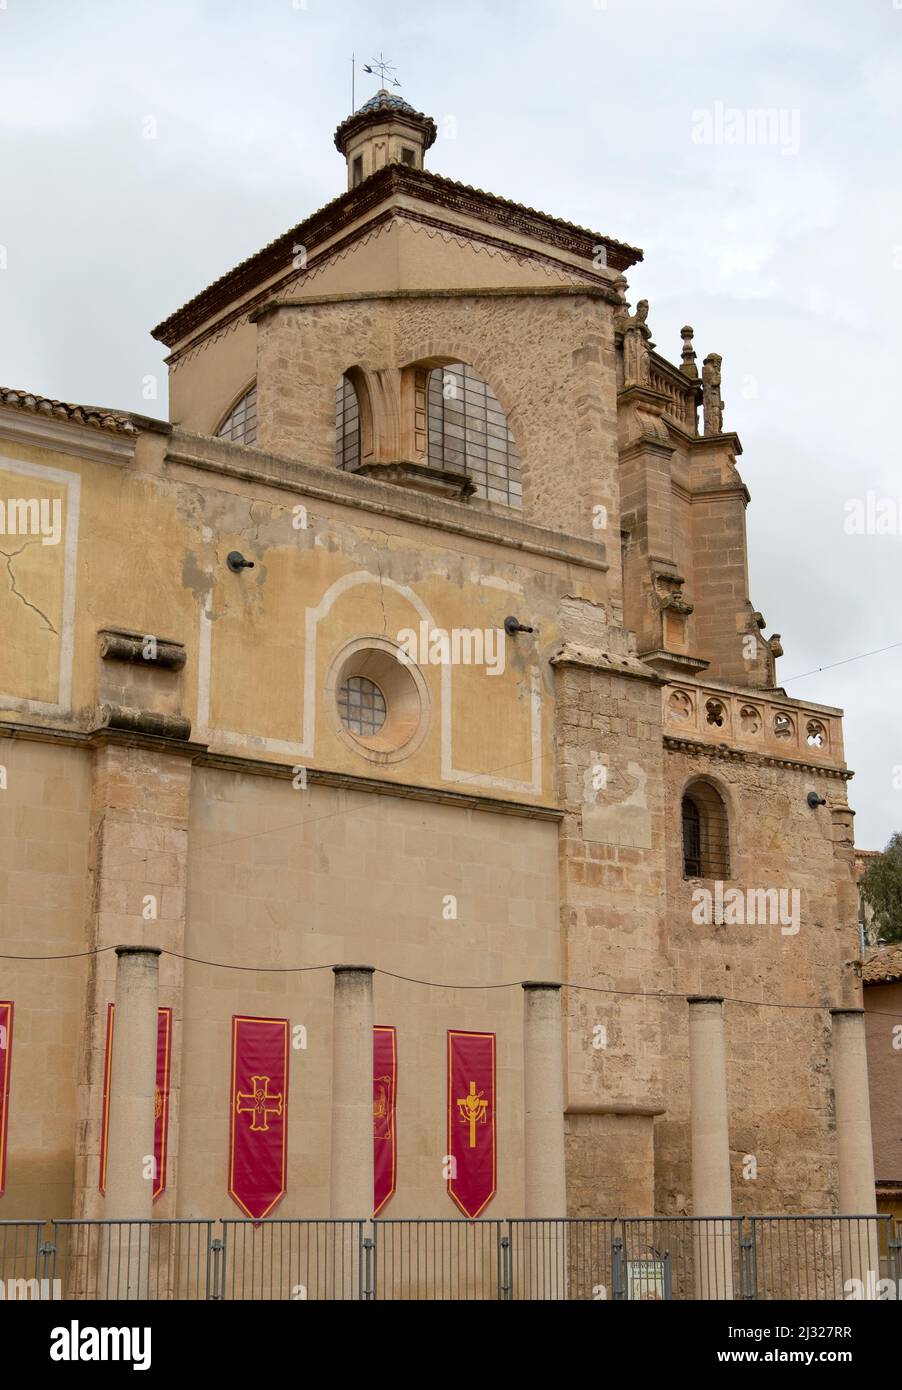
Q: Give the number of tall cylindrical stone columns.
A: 5